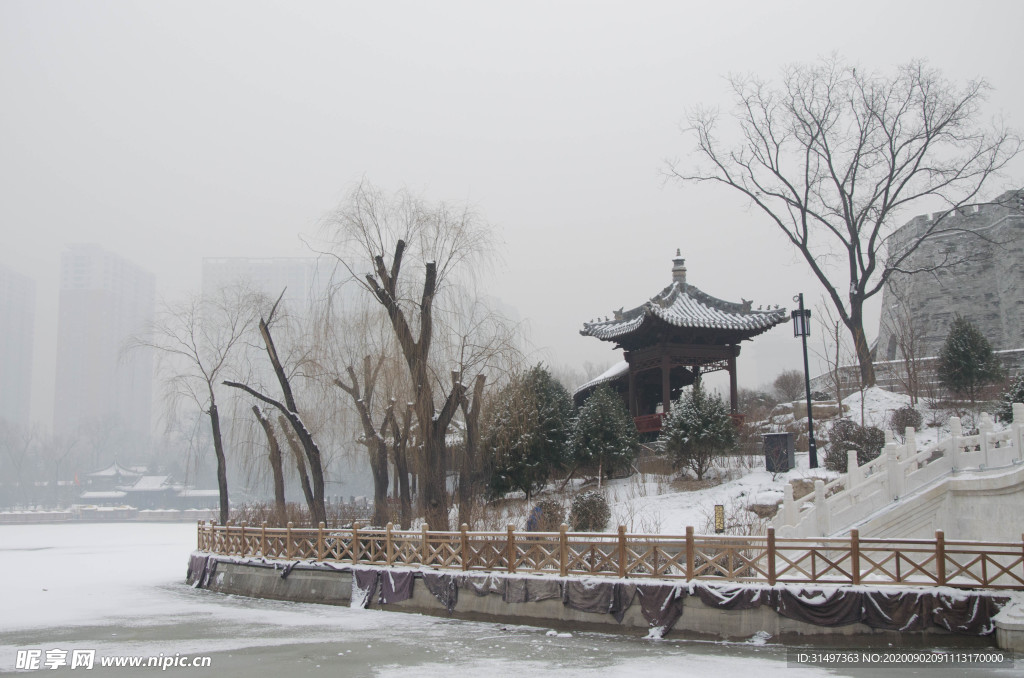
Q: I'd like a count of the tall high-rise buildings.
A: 3